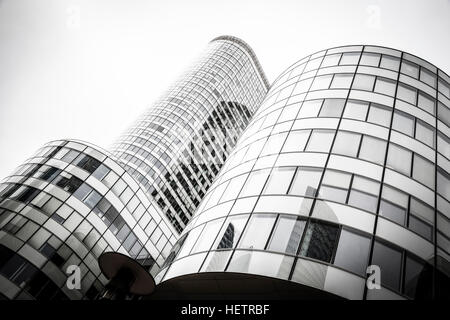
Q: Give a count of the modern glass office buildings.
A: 3